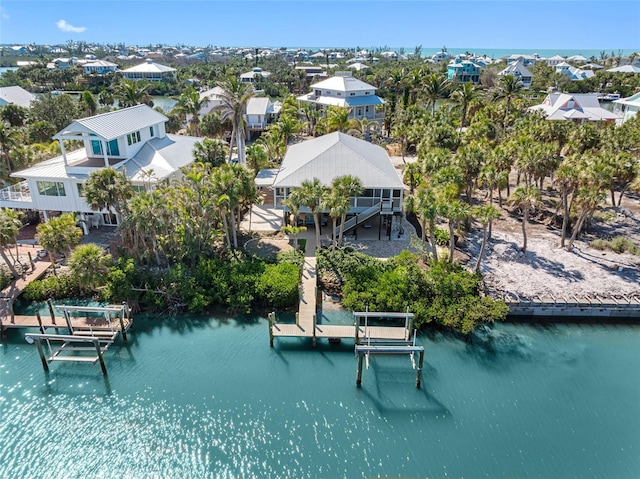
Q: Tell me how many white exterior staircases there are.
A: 1